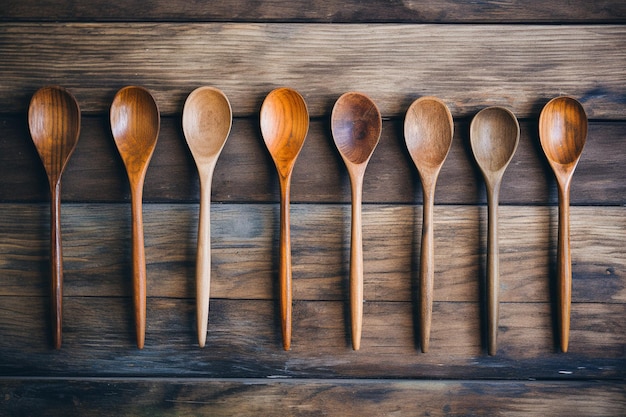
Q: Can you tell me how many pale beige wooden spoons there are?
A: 1